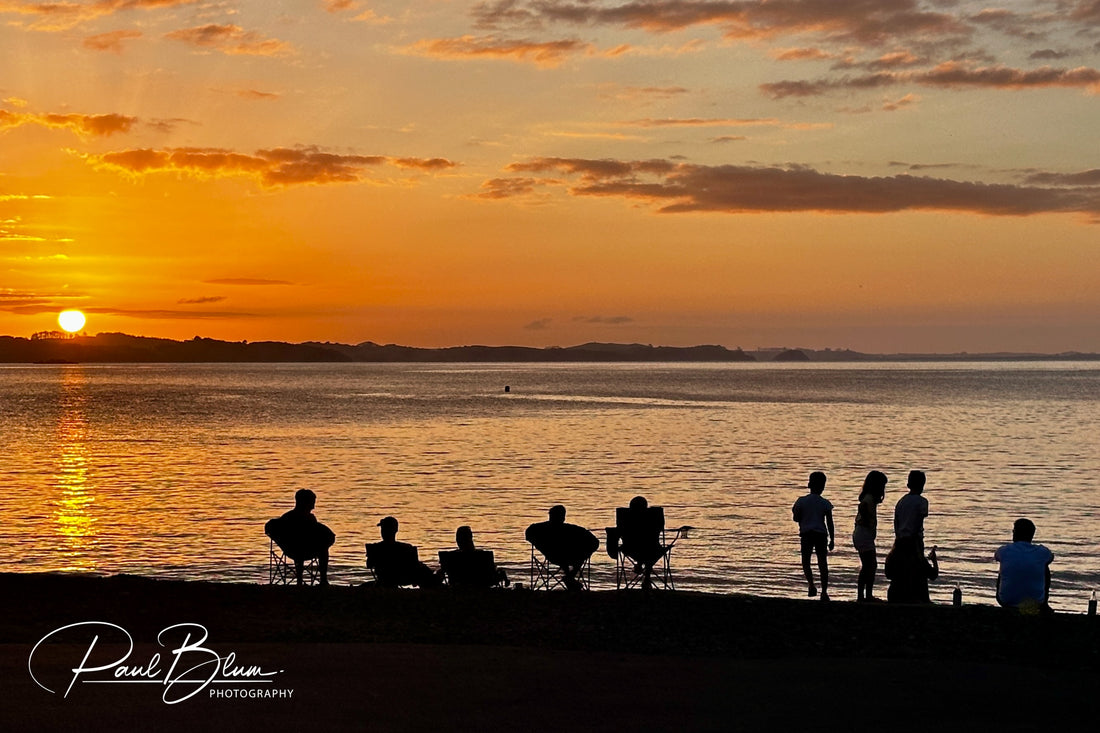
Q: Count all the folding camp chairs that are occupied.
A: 5